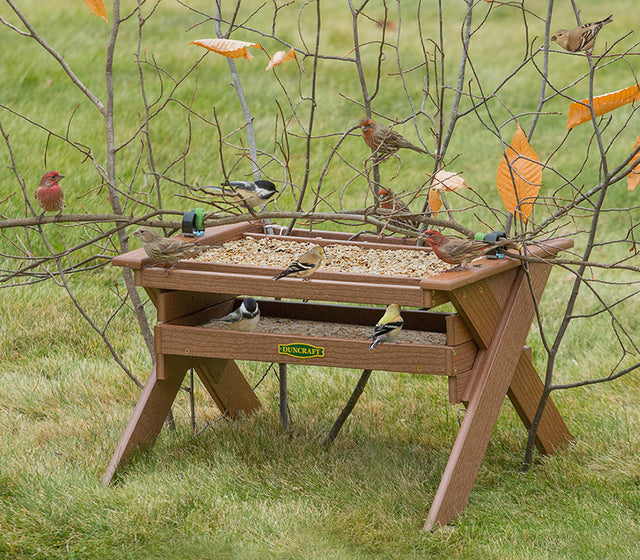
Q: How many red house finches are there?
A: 4